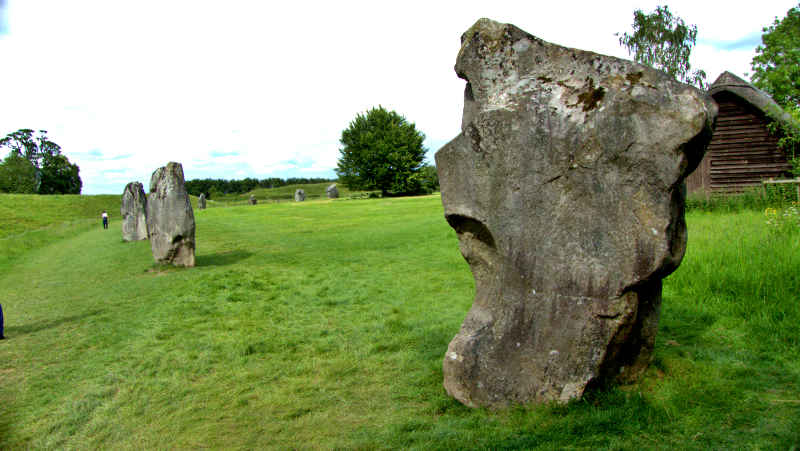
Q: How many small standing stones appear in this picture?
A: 4